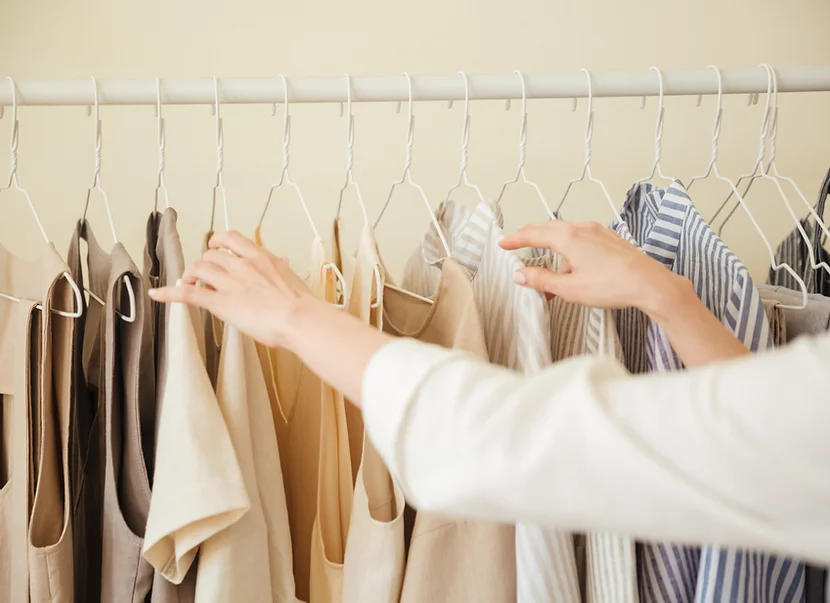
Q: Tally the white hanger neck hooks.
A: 14